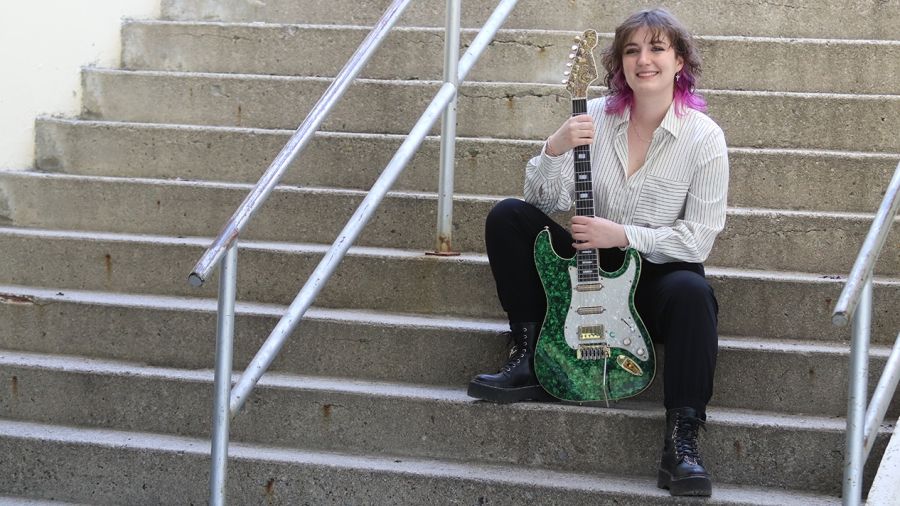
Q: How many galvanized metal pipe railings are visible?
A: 2